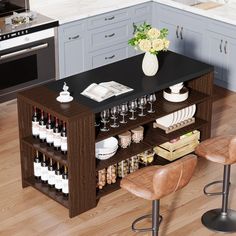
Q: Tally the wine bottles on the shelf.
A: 10